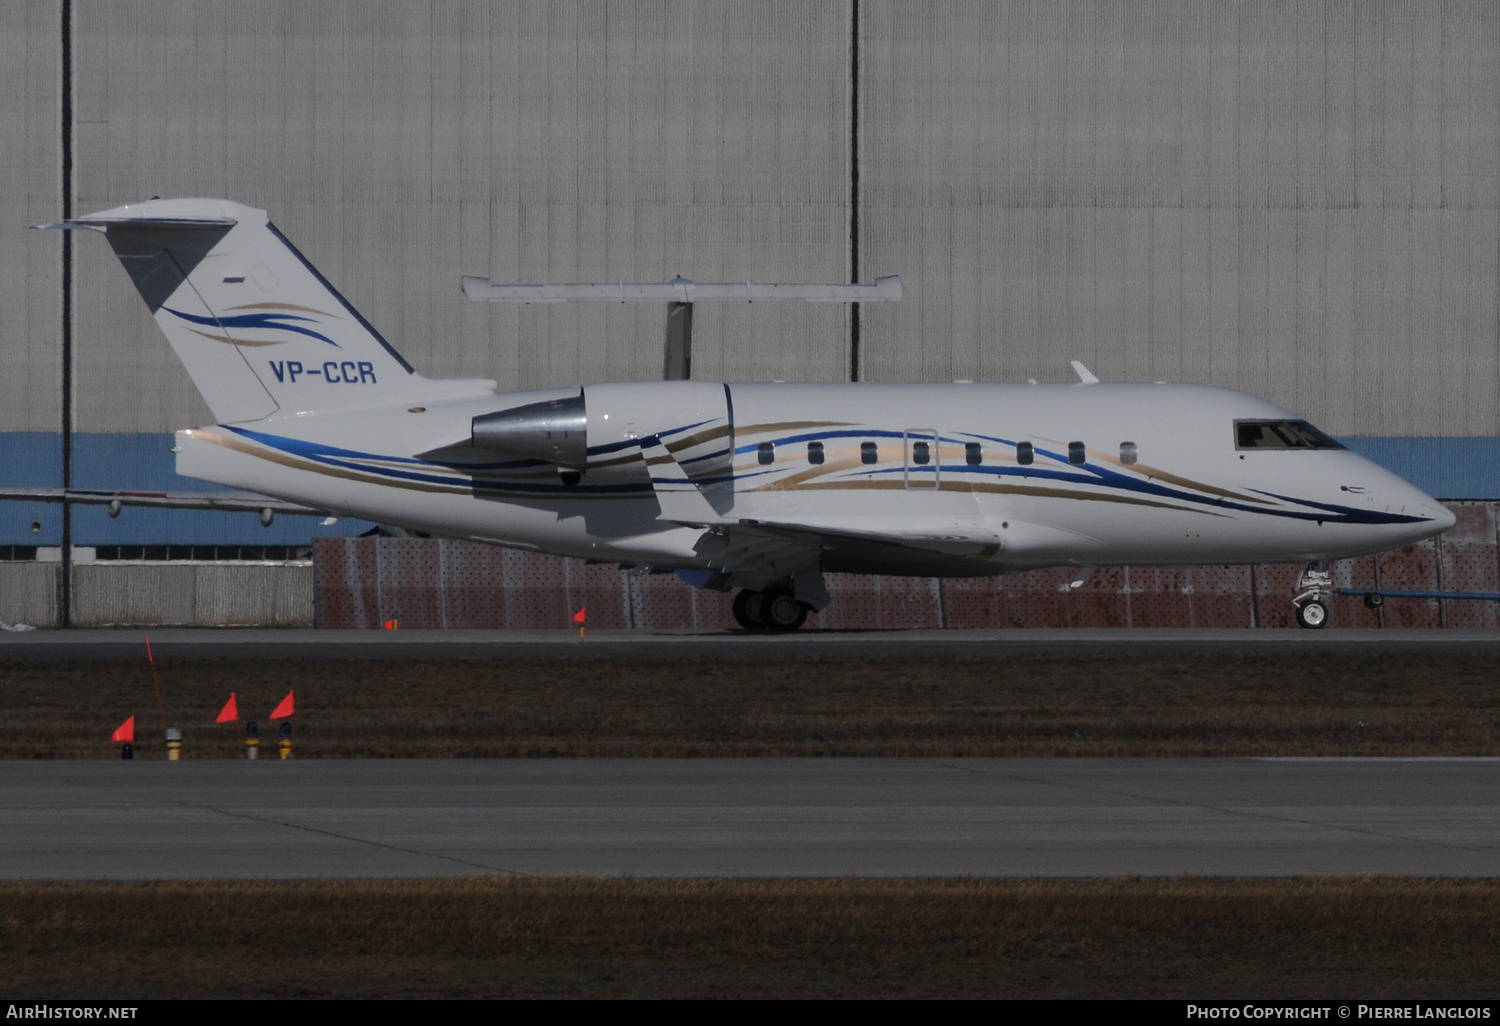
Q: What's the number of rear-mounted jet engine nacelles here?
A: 1